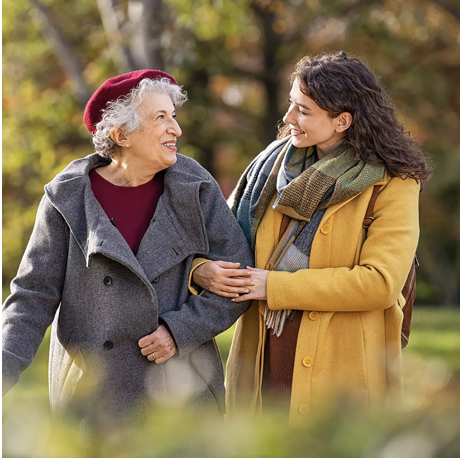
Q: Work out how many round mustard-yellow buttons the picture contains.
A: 4